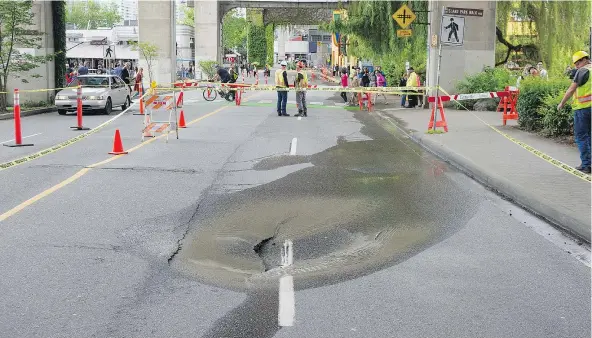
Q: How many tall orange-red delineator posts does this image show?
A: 3